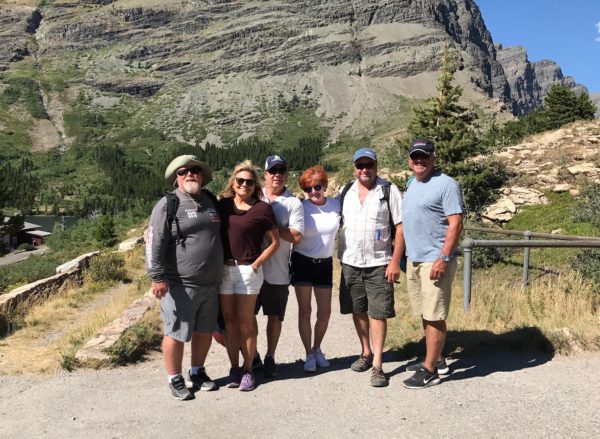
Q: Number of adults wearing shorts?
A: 6